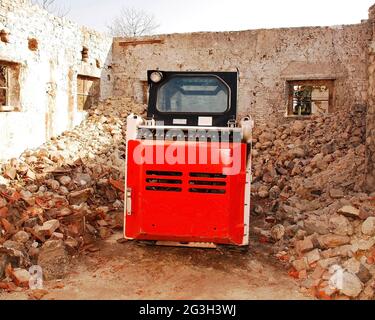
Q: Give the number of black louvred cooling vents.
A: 6